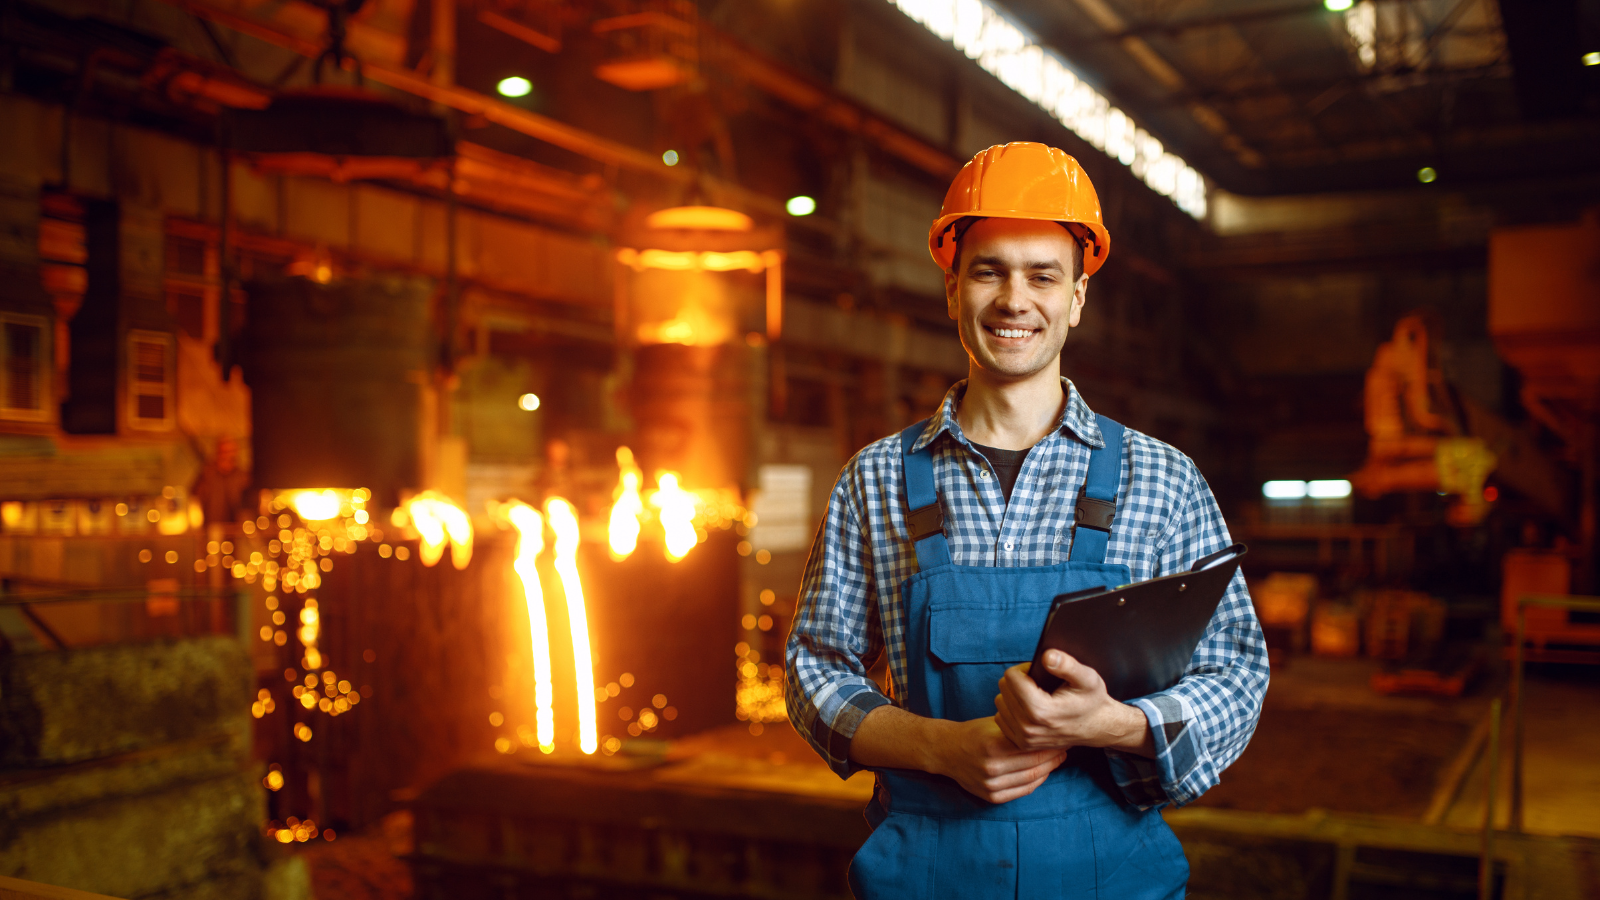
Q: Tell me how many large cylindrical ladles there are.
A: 2